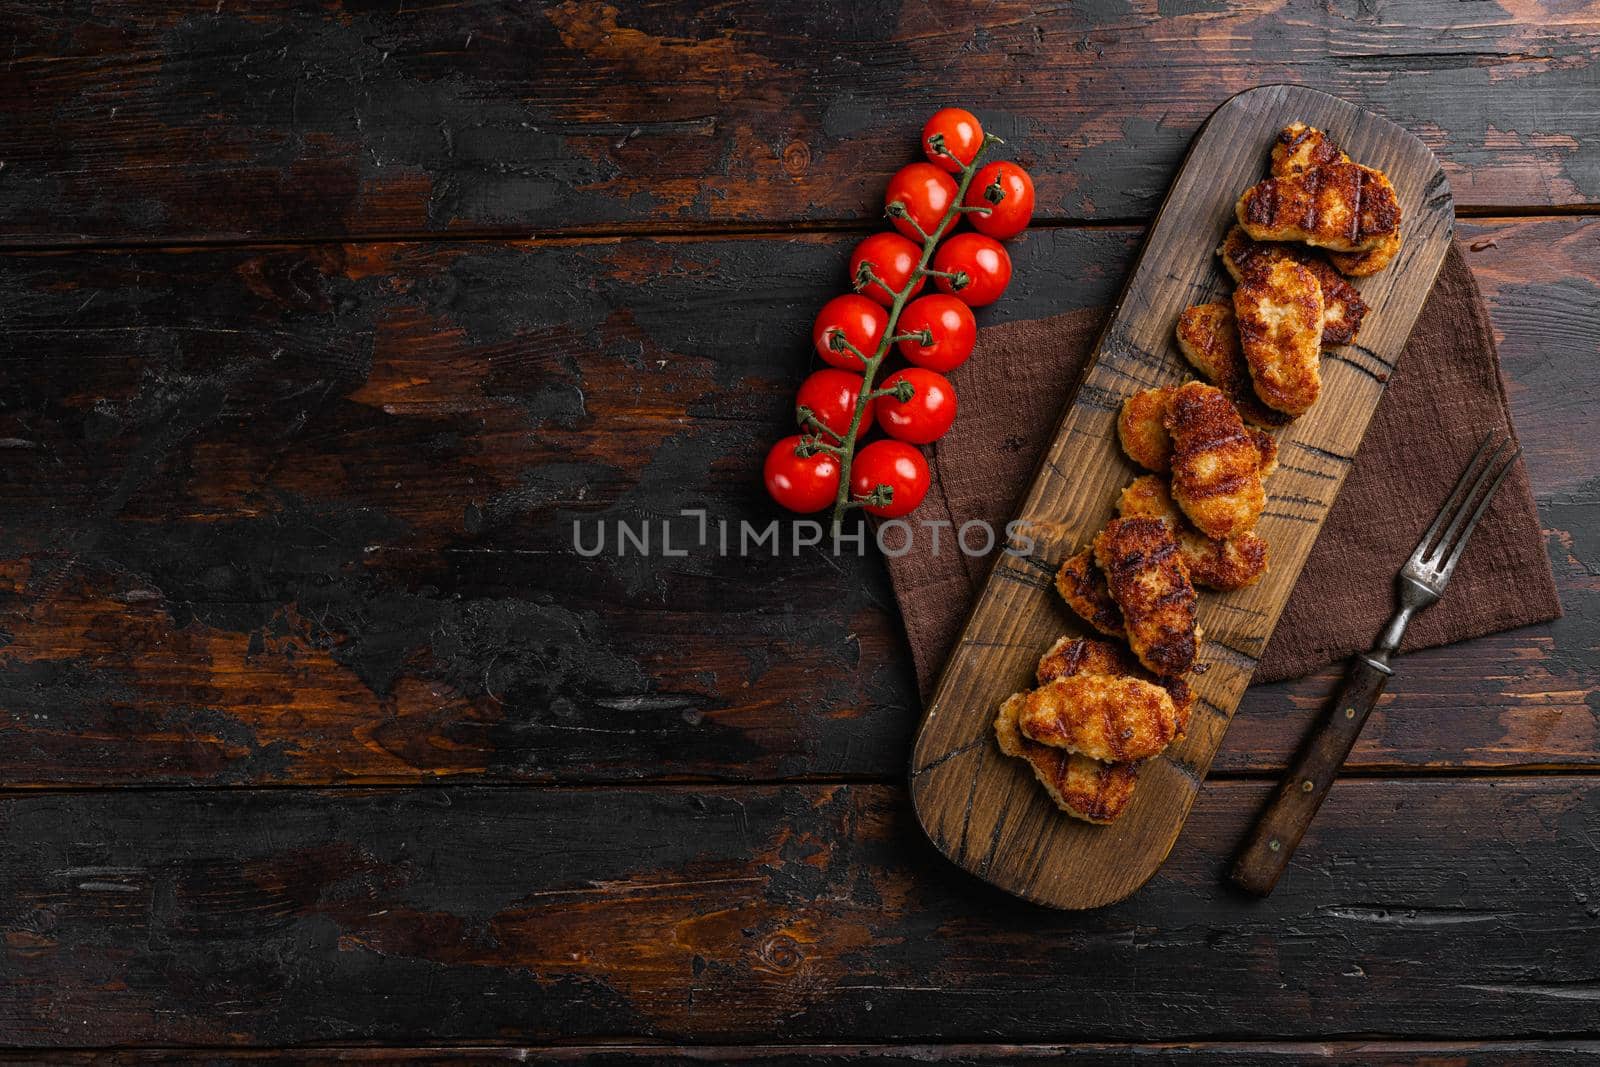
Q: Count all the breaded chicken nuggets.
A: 13